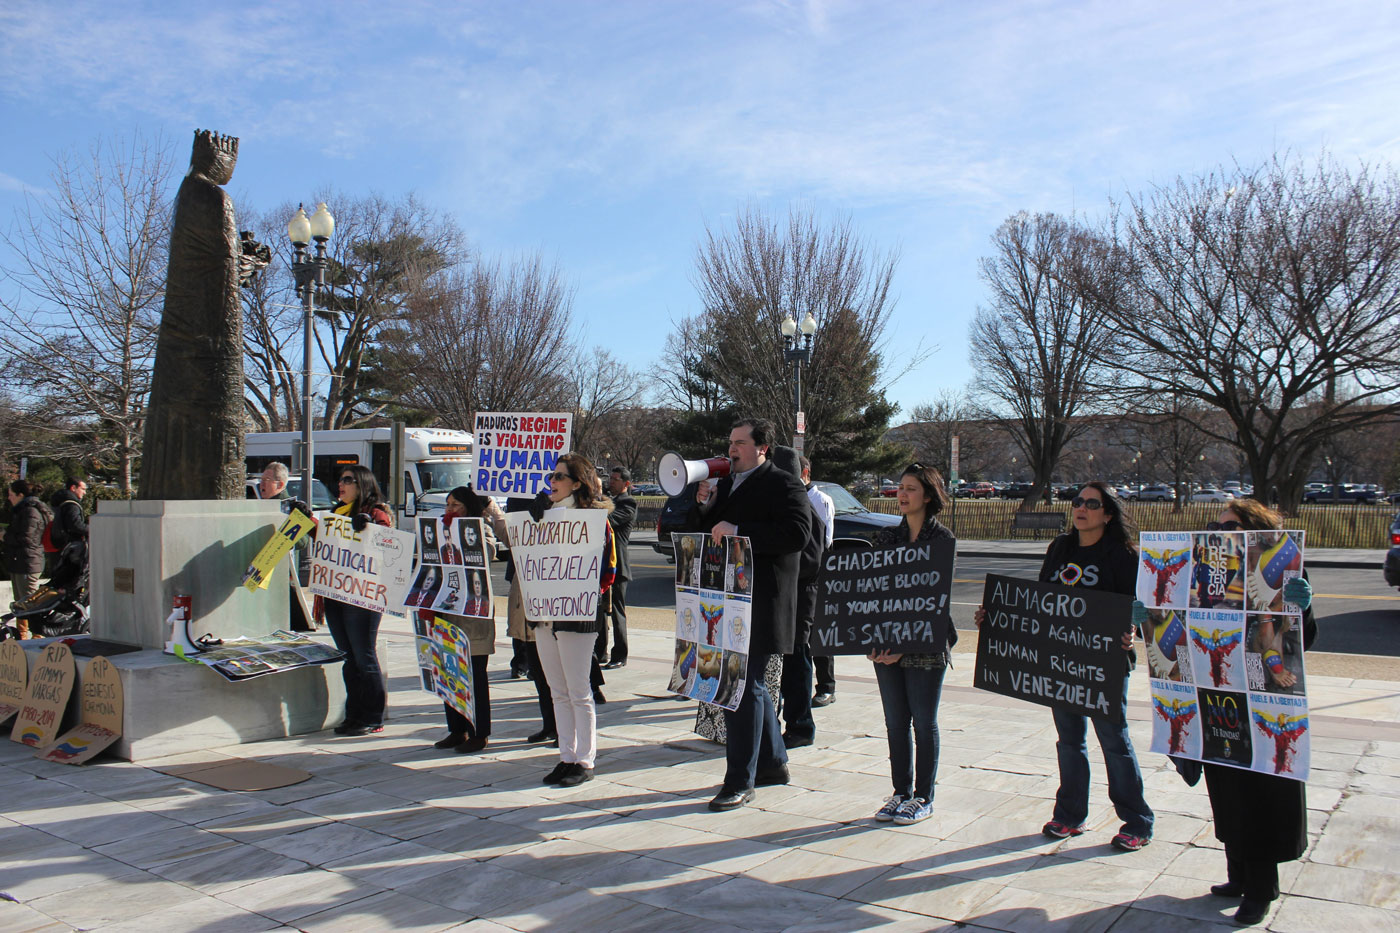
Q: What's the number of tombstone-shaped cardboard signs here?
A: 3